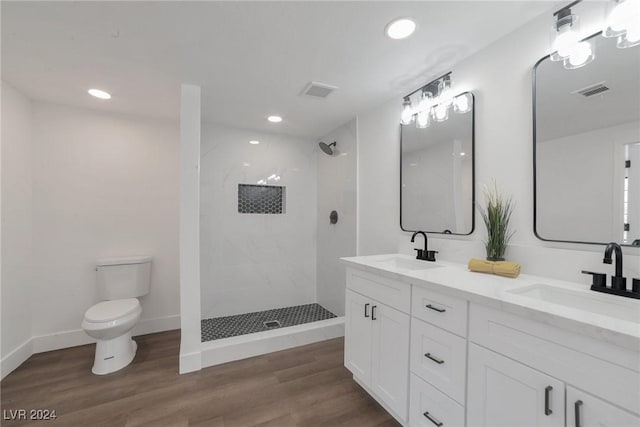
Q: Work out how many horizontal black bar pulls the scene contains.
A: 3